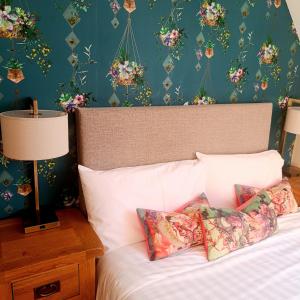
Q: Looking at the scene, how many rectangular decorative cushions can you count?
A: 3